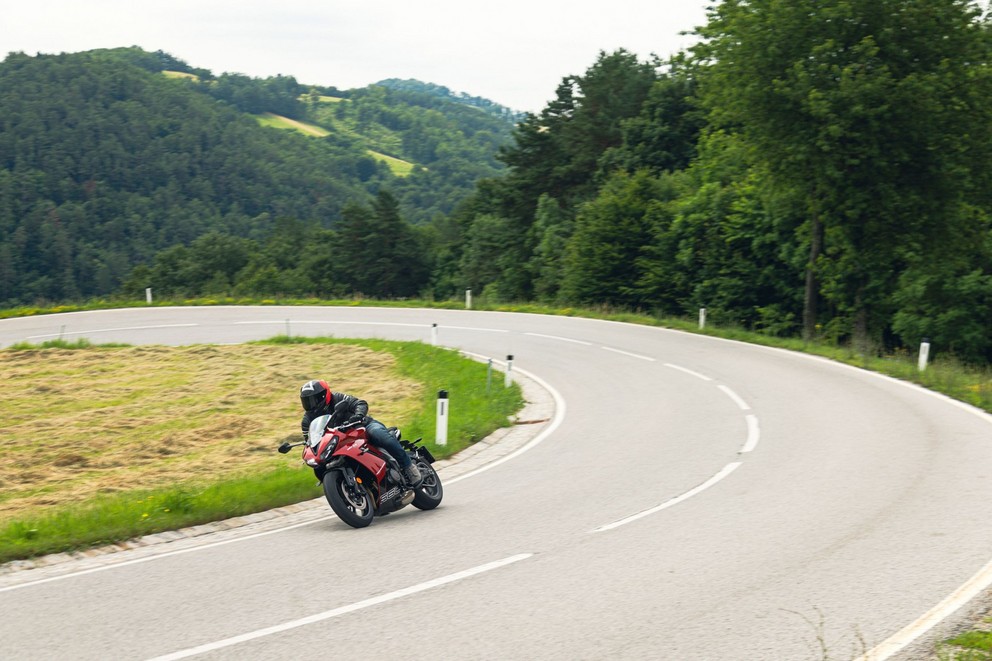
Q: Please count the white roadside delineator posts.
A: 7